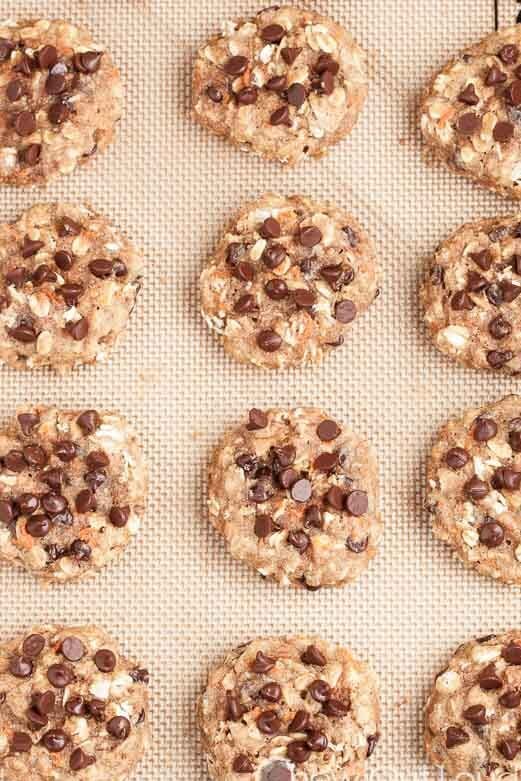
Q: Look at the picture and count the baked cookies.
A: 12